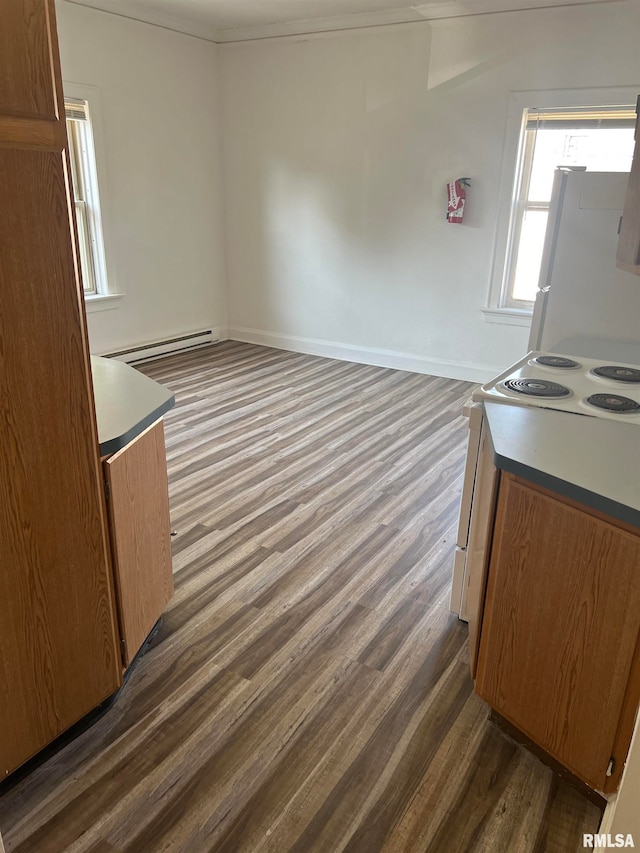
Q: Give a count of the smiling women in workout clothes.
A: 0